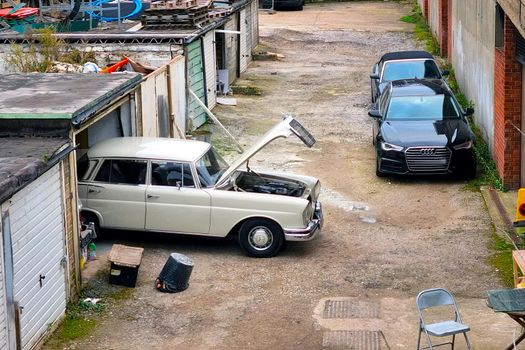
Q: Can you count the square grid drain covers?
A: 2